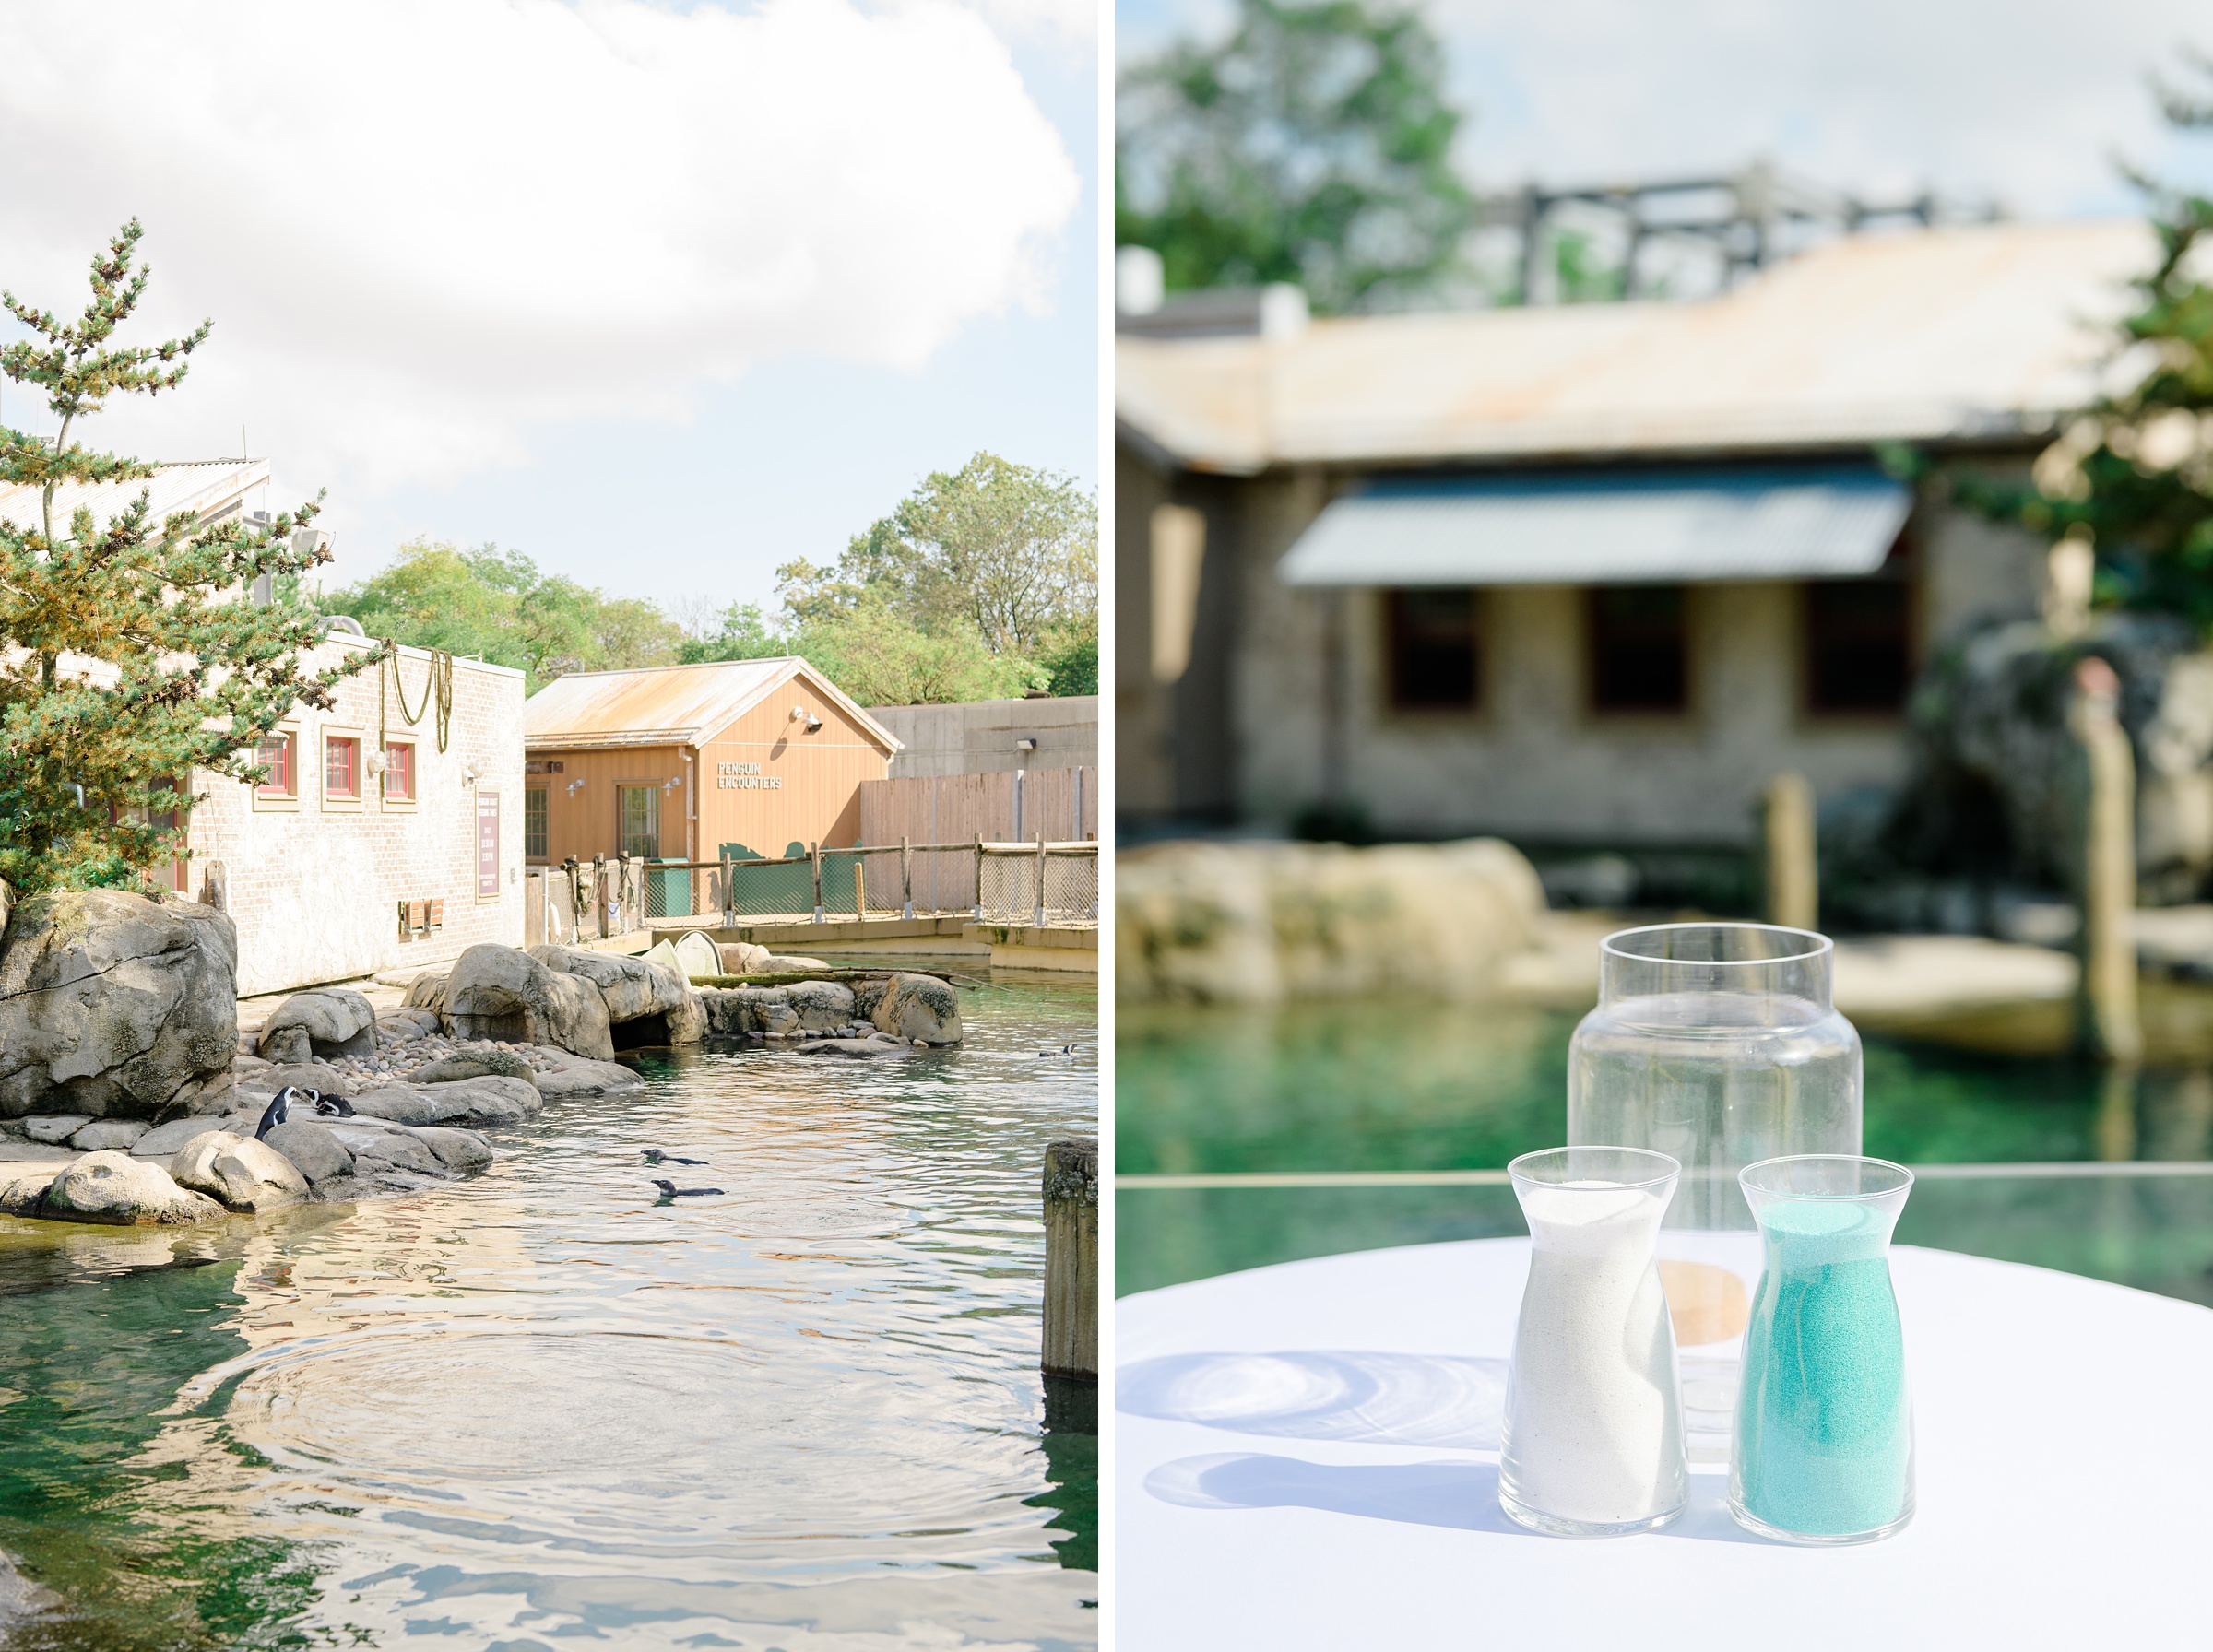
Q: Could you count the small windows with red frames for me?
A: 3